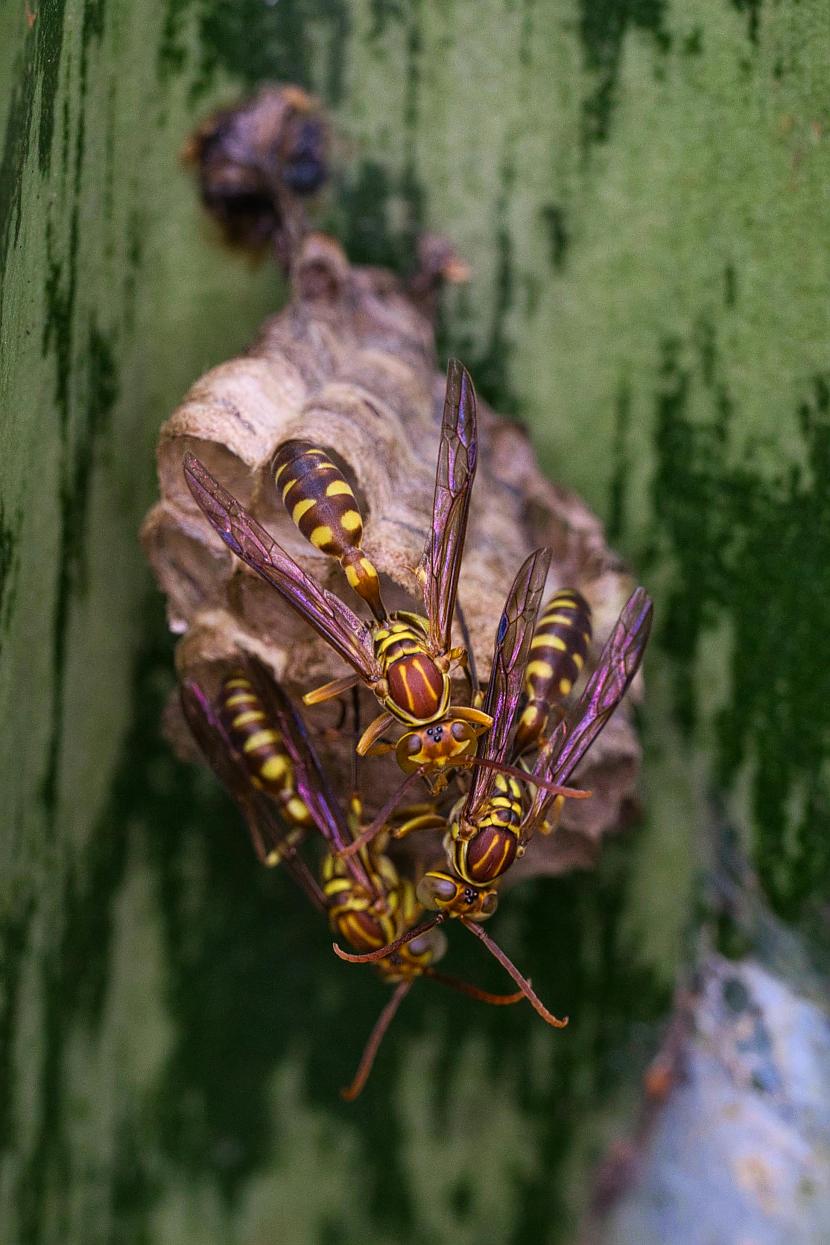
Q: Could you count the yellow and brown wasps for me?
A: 3